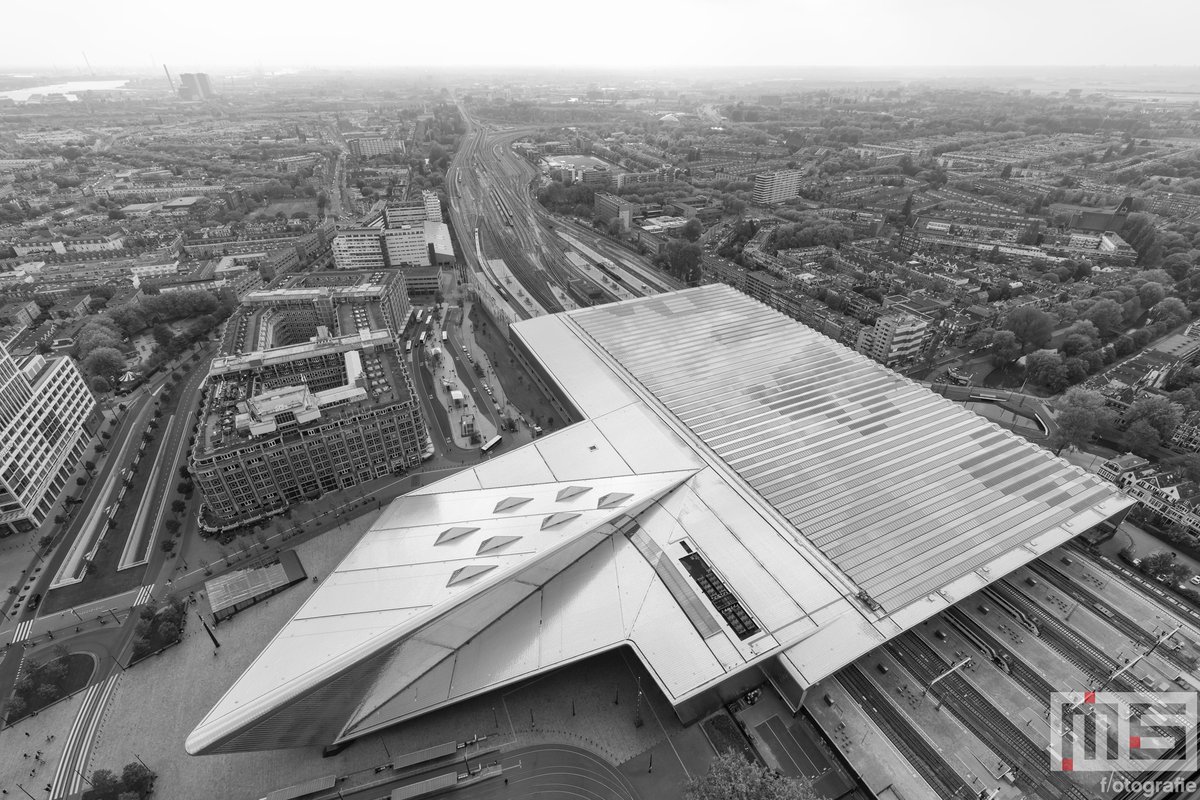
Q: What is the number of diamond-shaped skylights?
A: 7